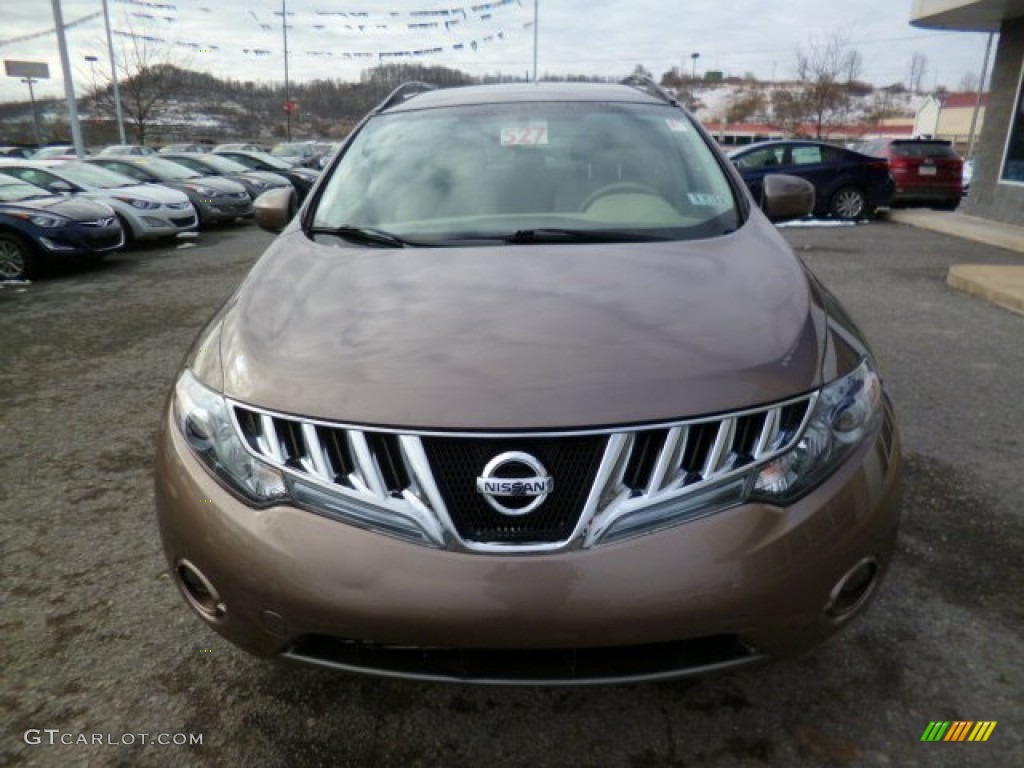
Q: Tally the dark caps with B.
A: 0